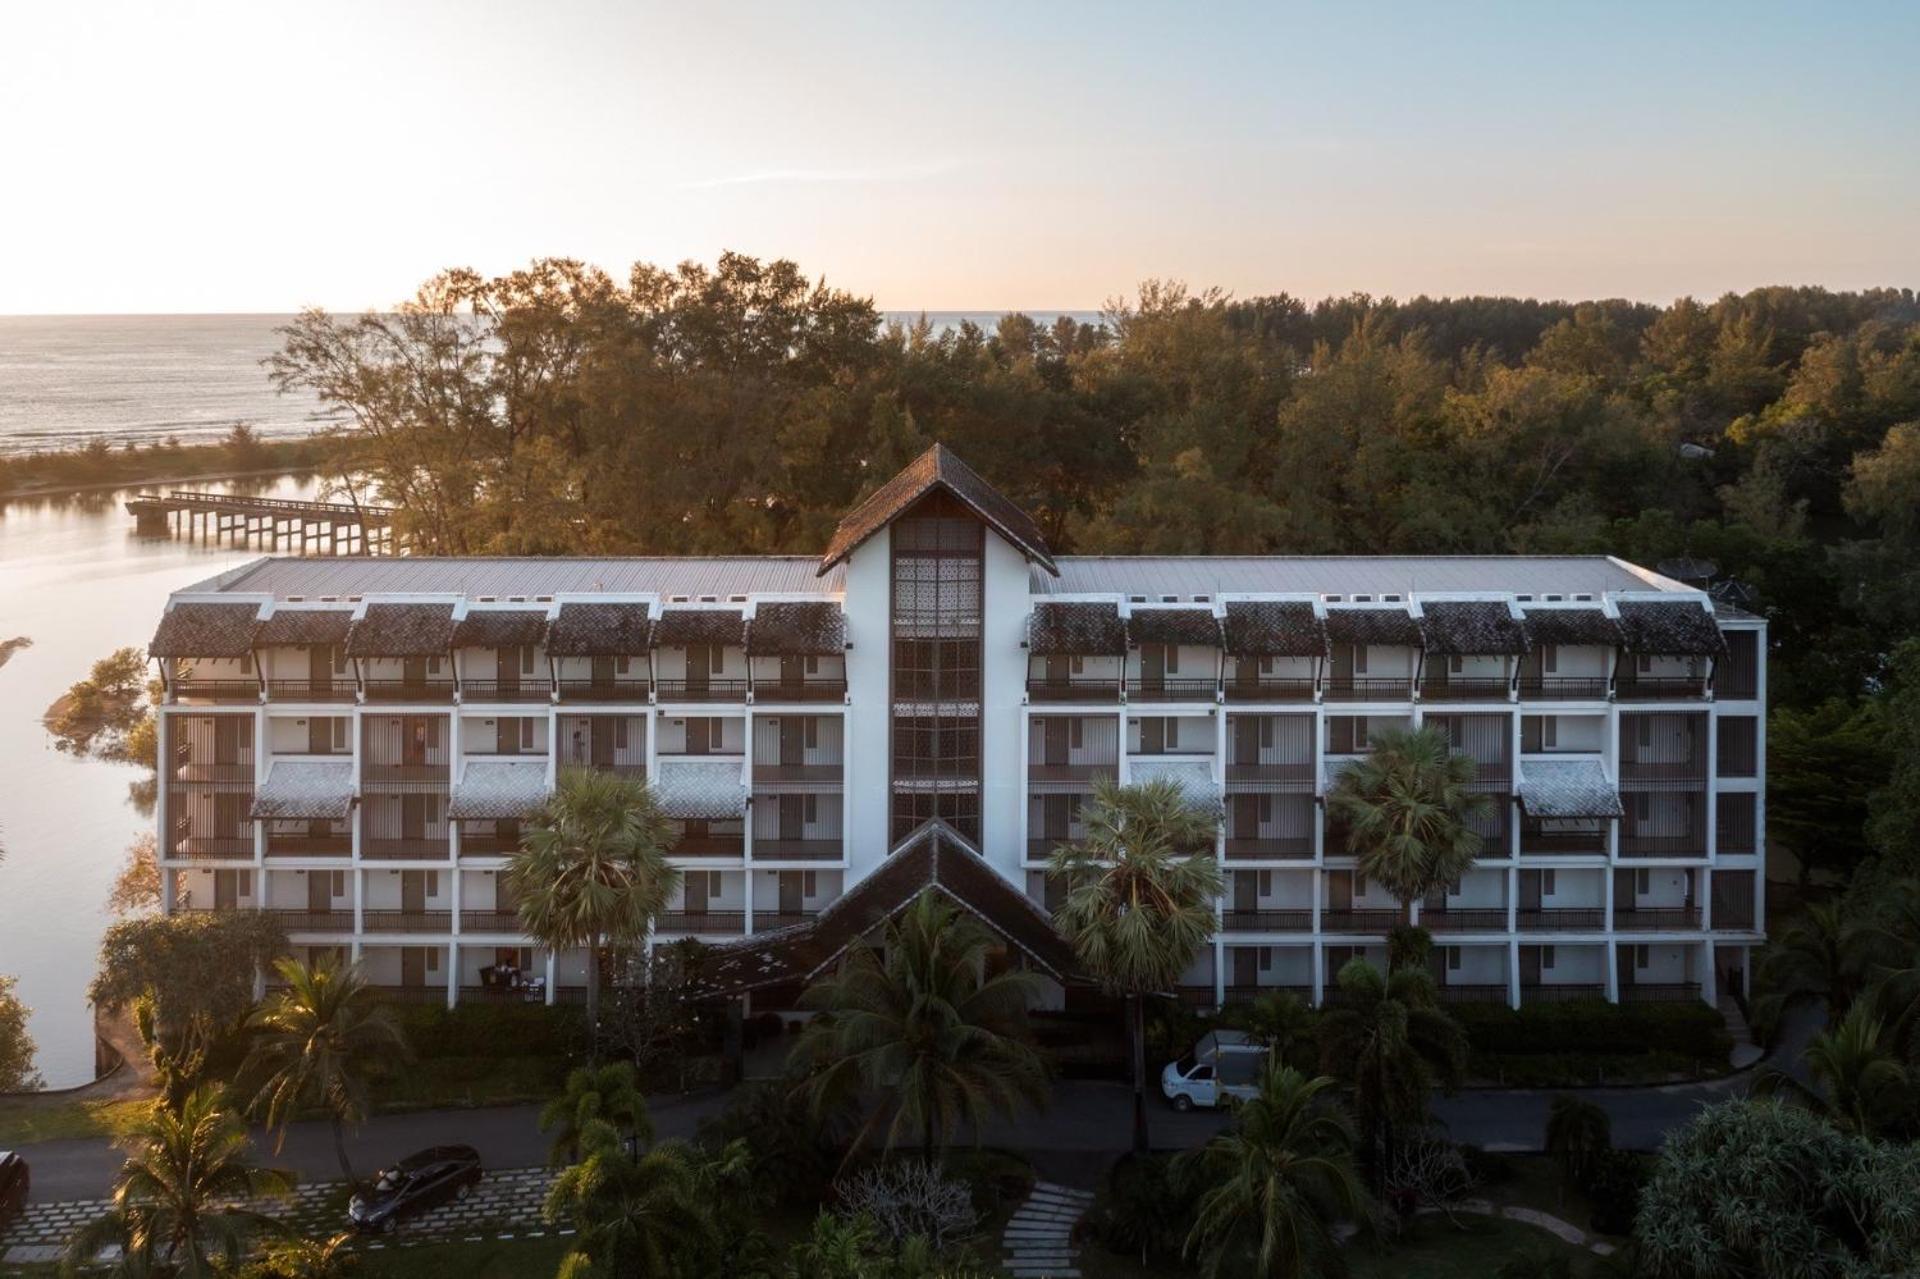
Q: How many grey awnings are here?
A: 6